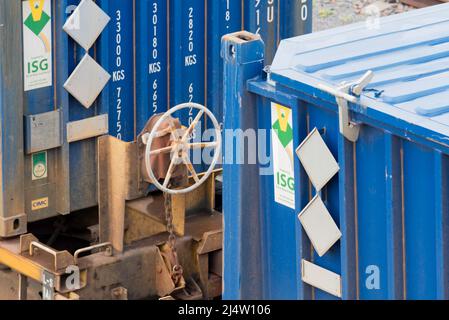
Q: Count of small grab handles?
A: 2